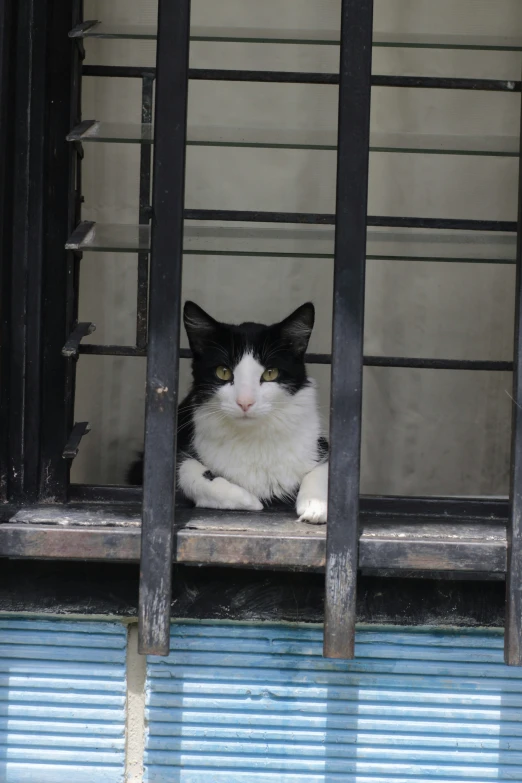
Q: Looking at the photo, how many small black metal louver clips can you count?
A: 5